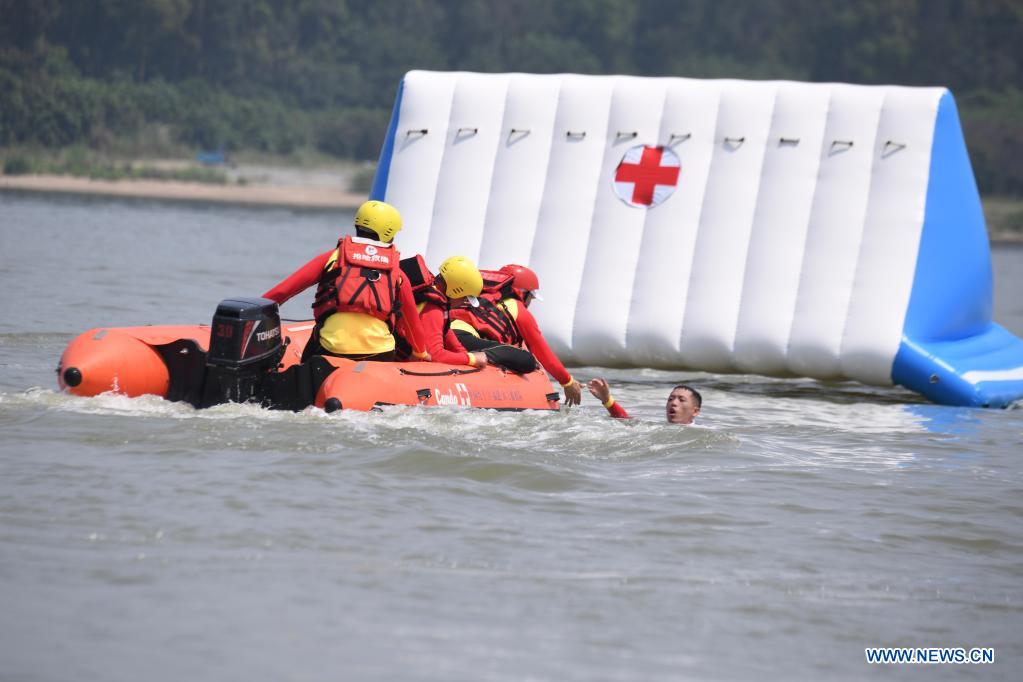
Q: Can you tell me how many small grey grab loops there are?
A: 10